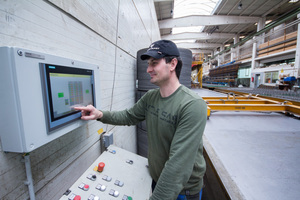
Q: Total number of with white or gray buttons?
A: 5